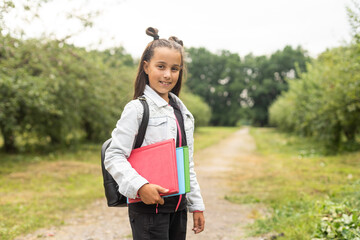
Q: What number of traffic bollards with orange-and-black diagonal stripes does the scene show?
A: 0